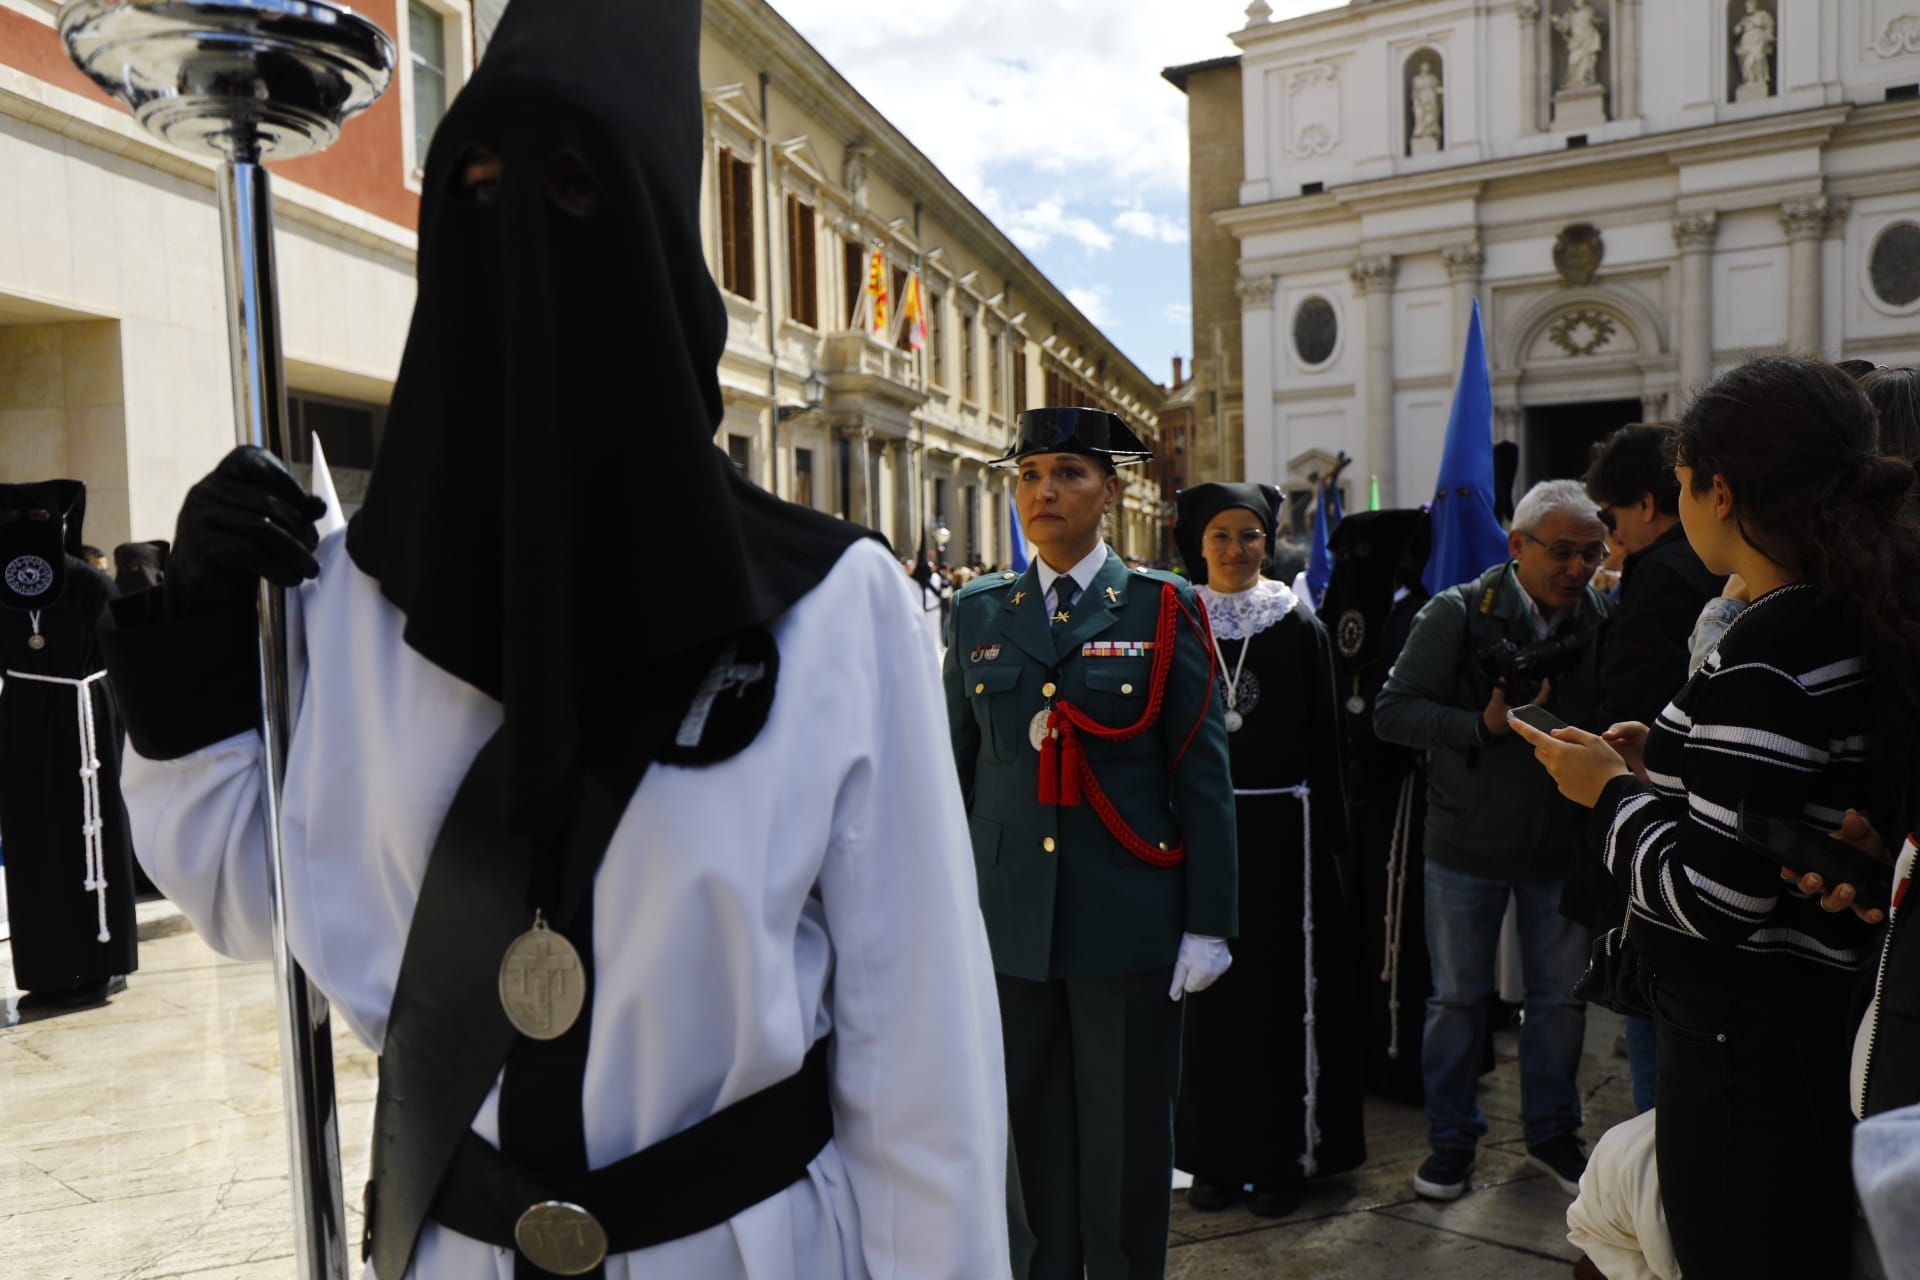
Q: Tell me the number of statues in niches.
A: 3